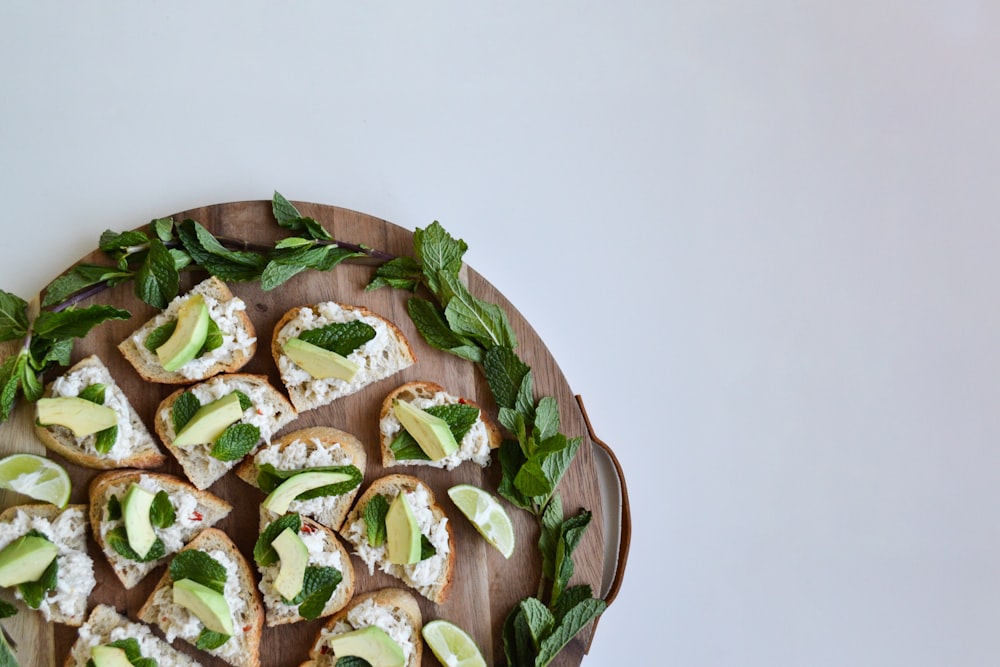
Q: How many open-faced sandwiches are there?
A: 13